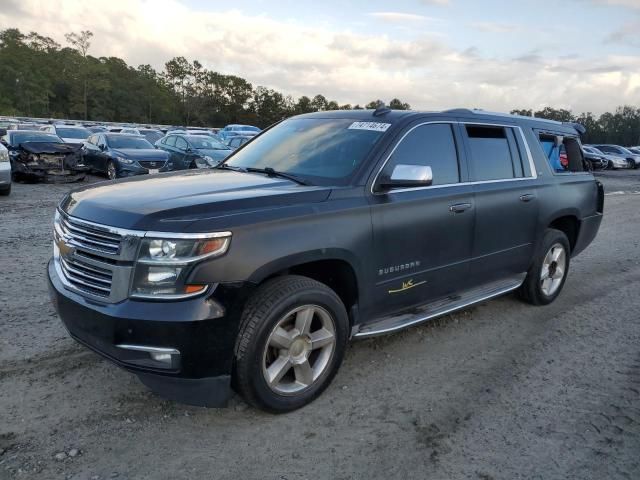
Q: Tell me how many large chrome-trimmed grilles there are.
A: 1